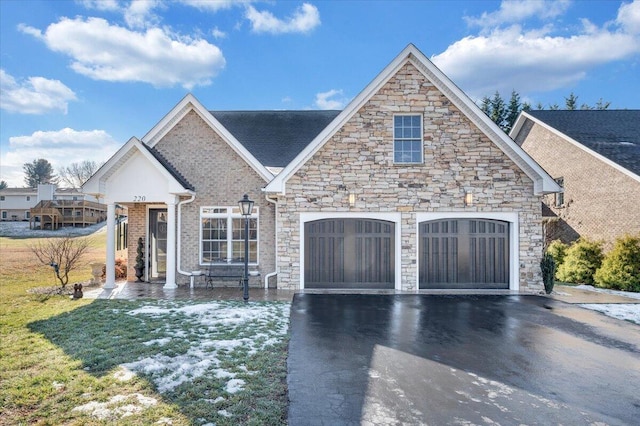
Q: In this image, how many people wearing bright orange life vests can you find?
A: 0